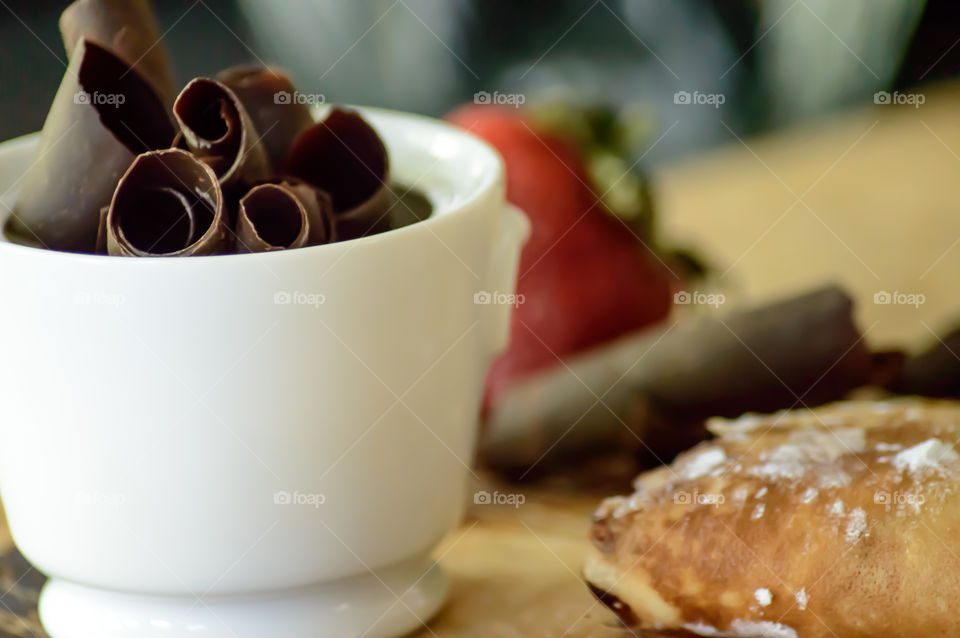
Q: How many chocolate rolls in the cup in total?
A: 7